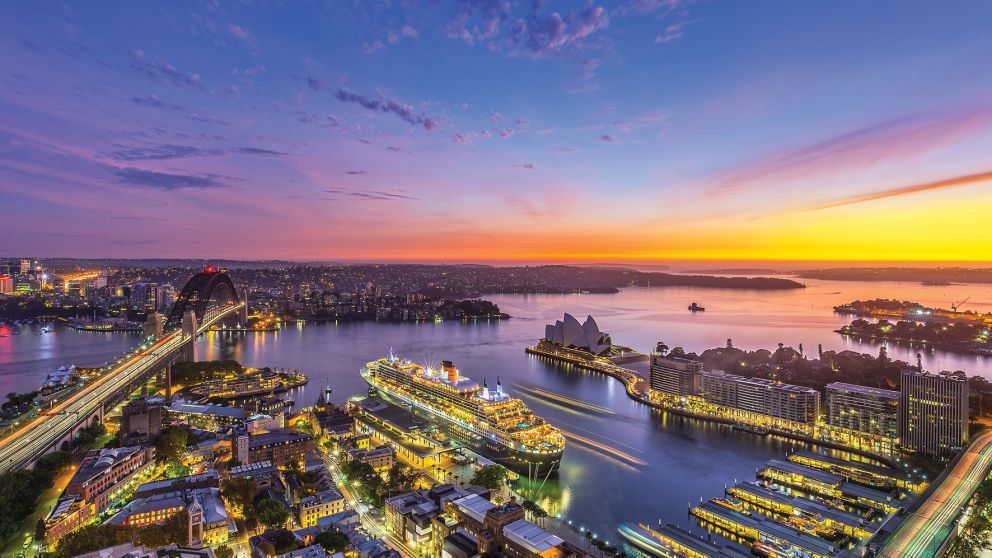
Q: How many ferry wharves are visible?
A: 5